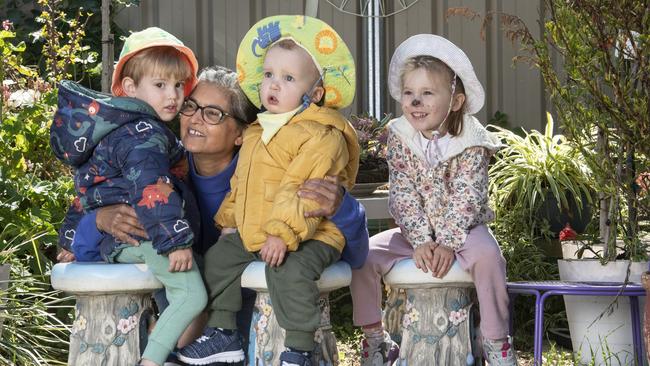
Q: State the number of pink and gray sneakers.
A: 2